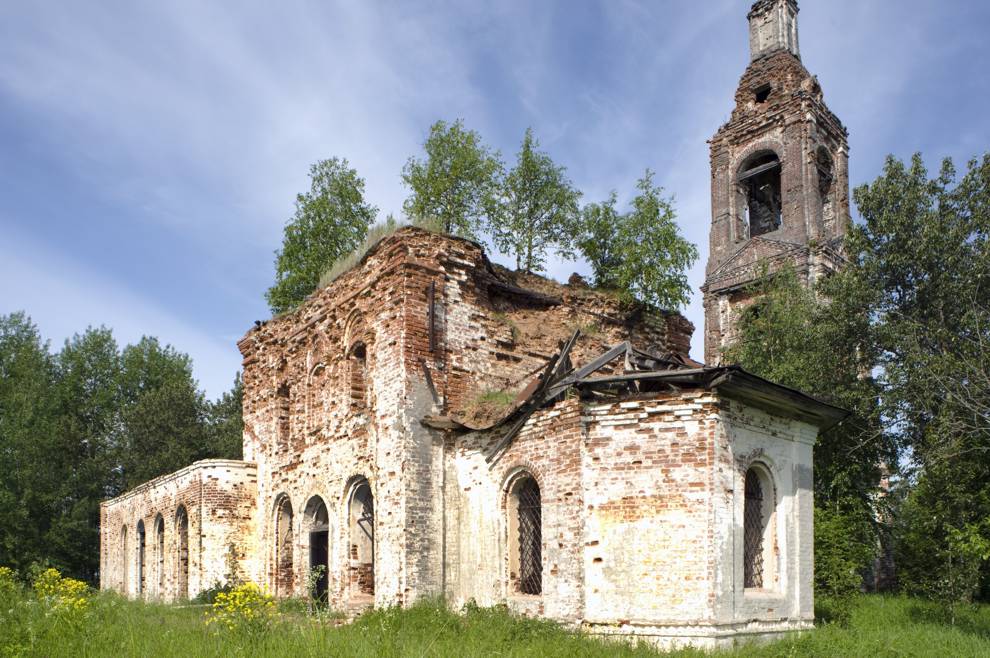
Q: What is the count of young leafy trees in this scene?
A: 5